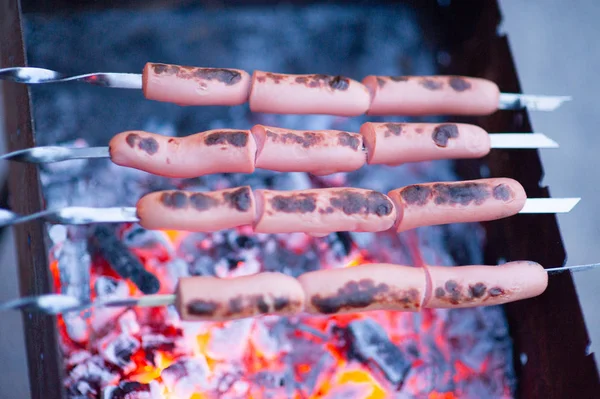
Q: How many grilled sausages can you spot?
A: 12